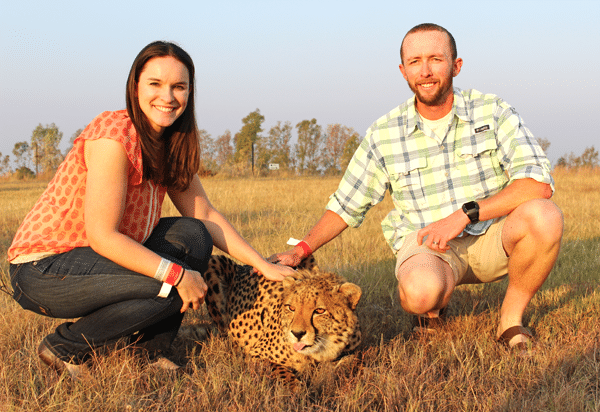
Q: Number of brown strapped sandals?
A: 2